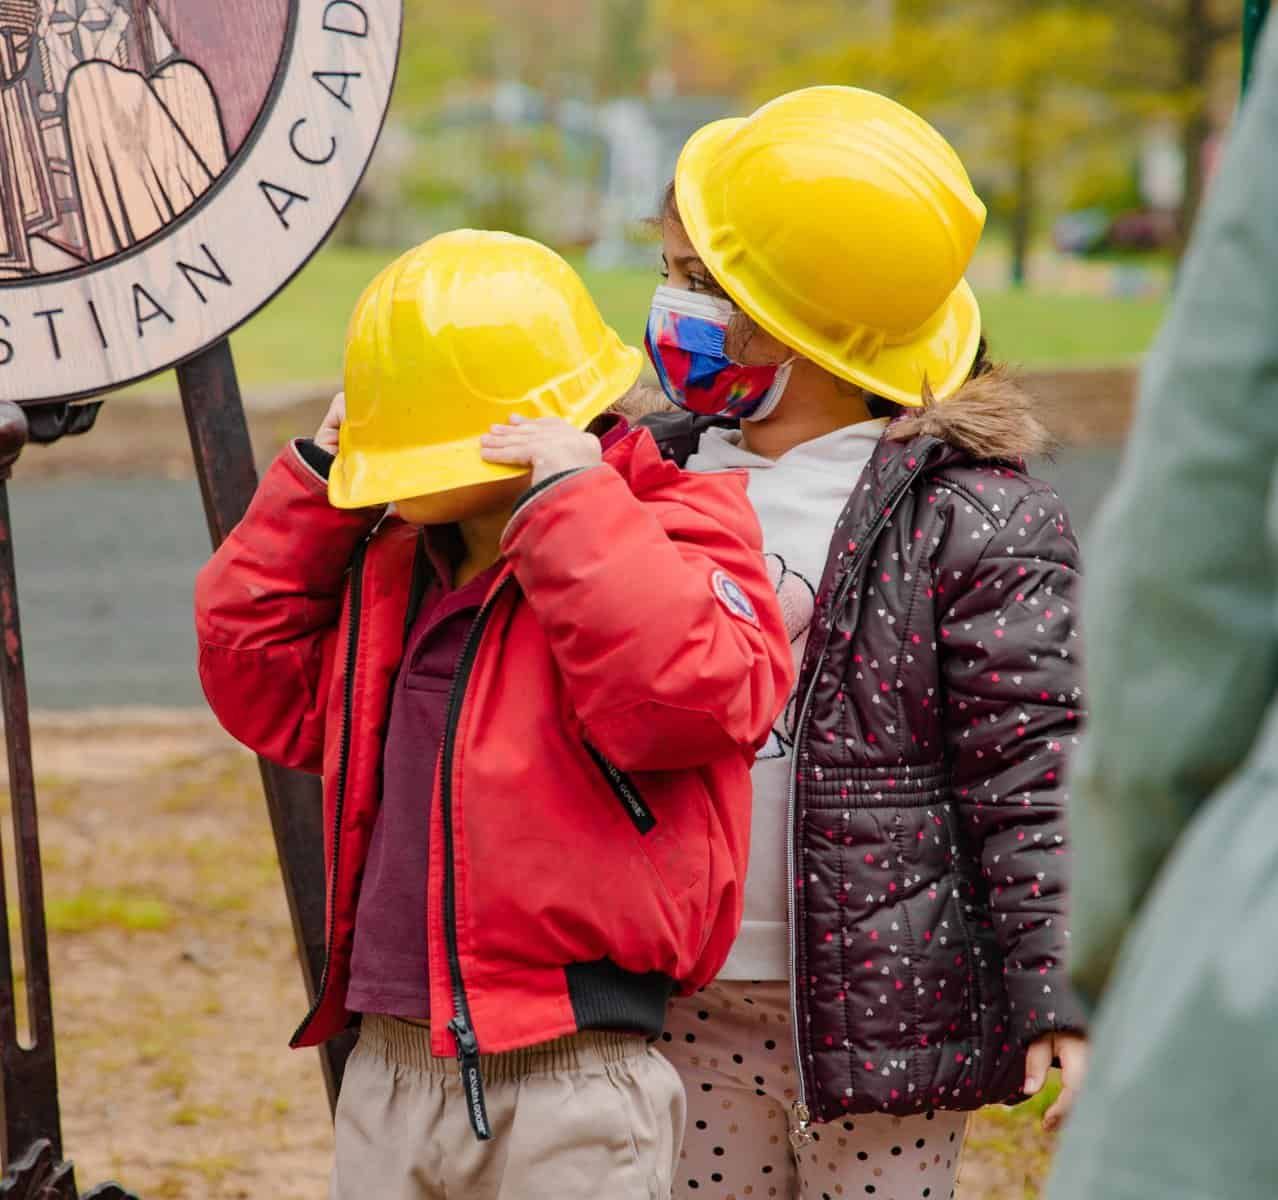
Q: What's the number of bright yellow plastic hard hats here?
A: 2